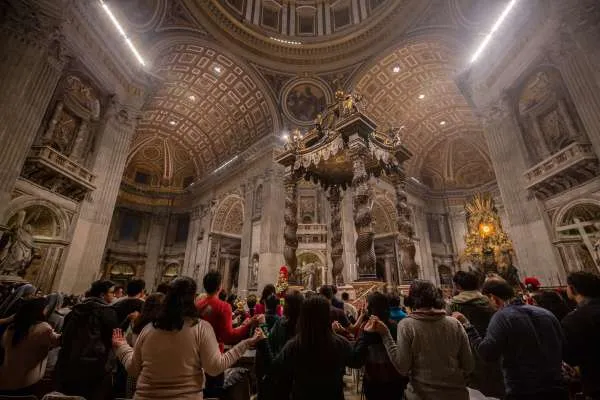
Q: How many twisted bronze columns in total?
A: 4